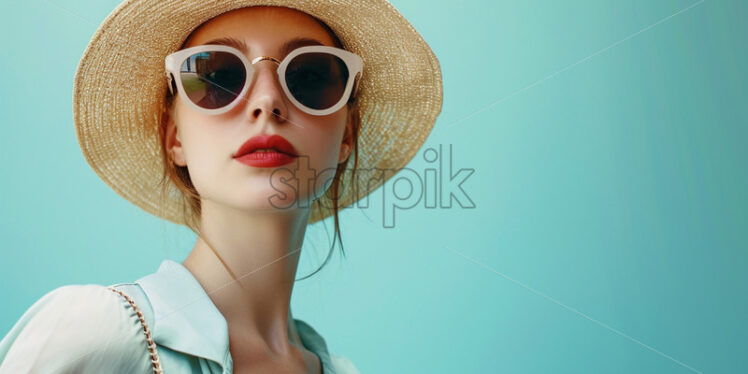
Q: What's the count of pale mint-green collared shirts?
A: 1